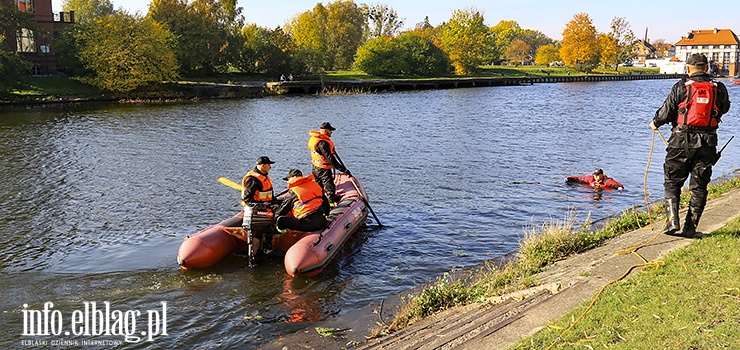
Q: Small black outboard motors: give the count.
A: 1